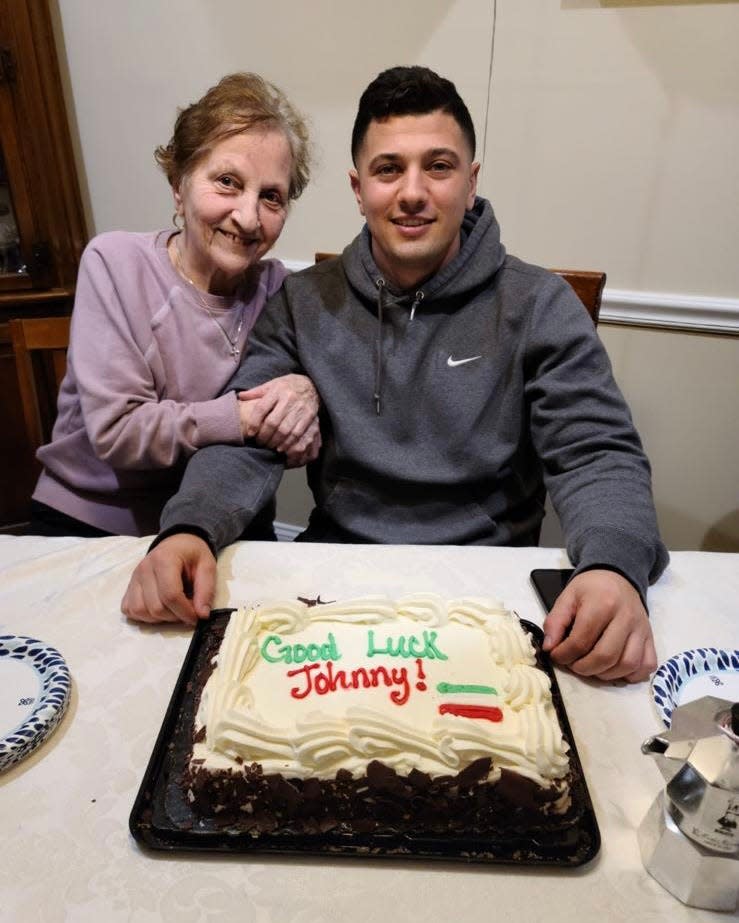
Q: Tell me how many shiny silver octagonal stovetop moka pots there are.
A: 1